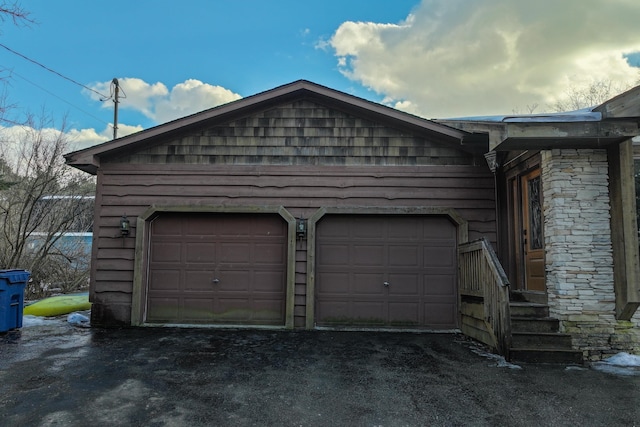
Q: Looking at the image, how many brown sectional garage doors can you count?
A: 2